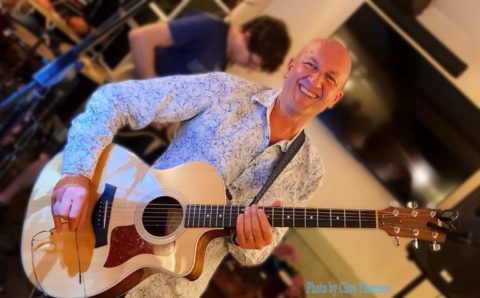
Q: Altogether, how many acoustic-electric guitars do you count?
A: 1